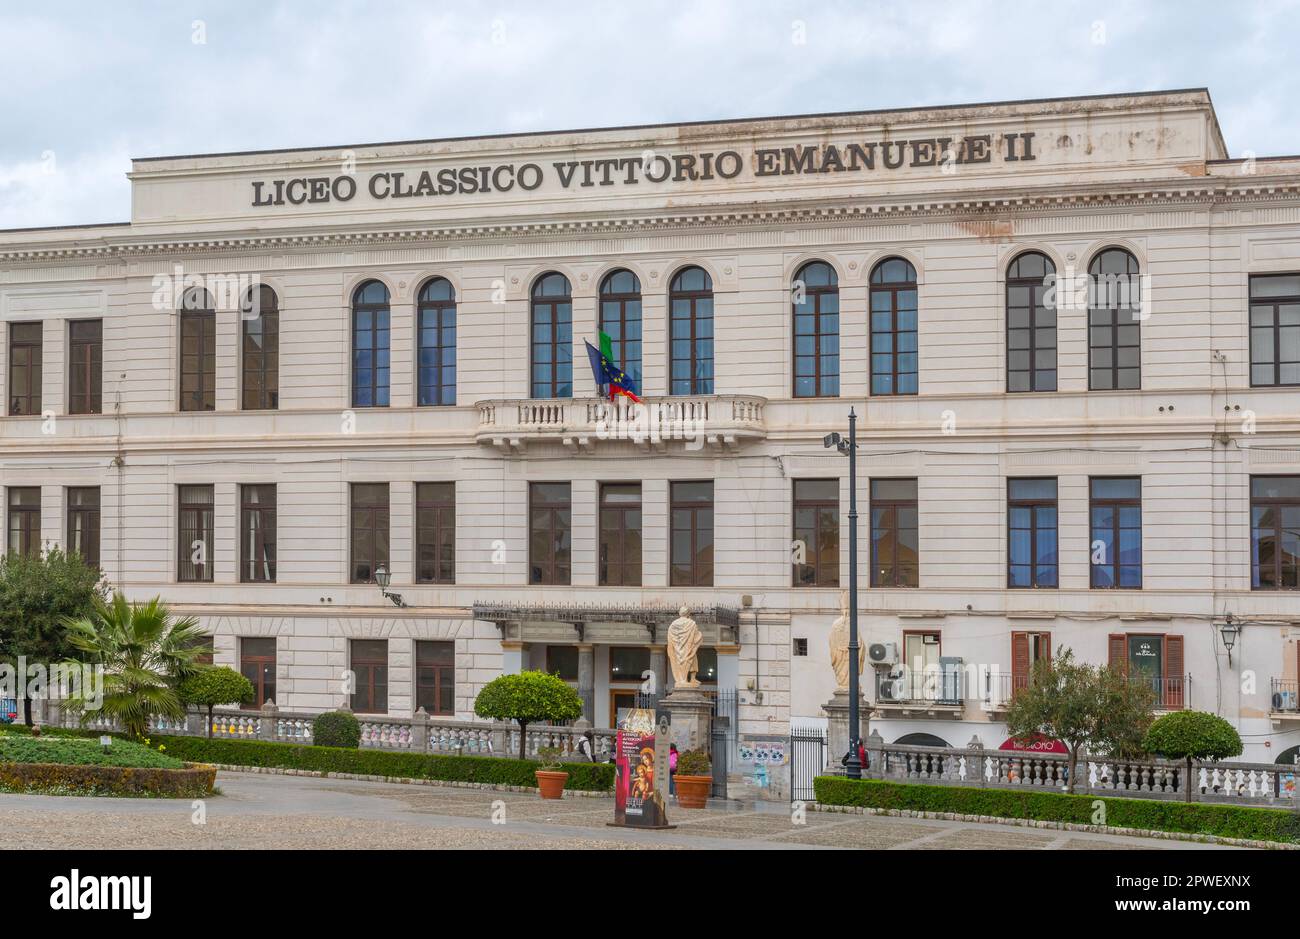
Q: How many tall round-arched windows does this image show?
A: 11